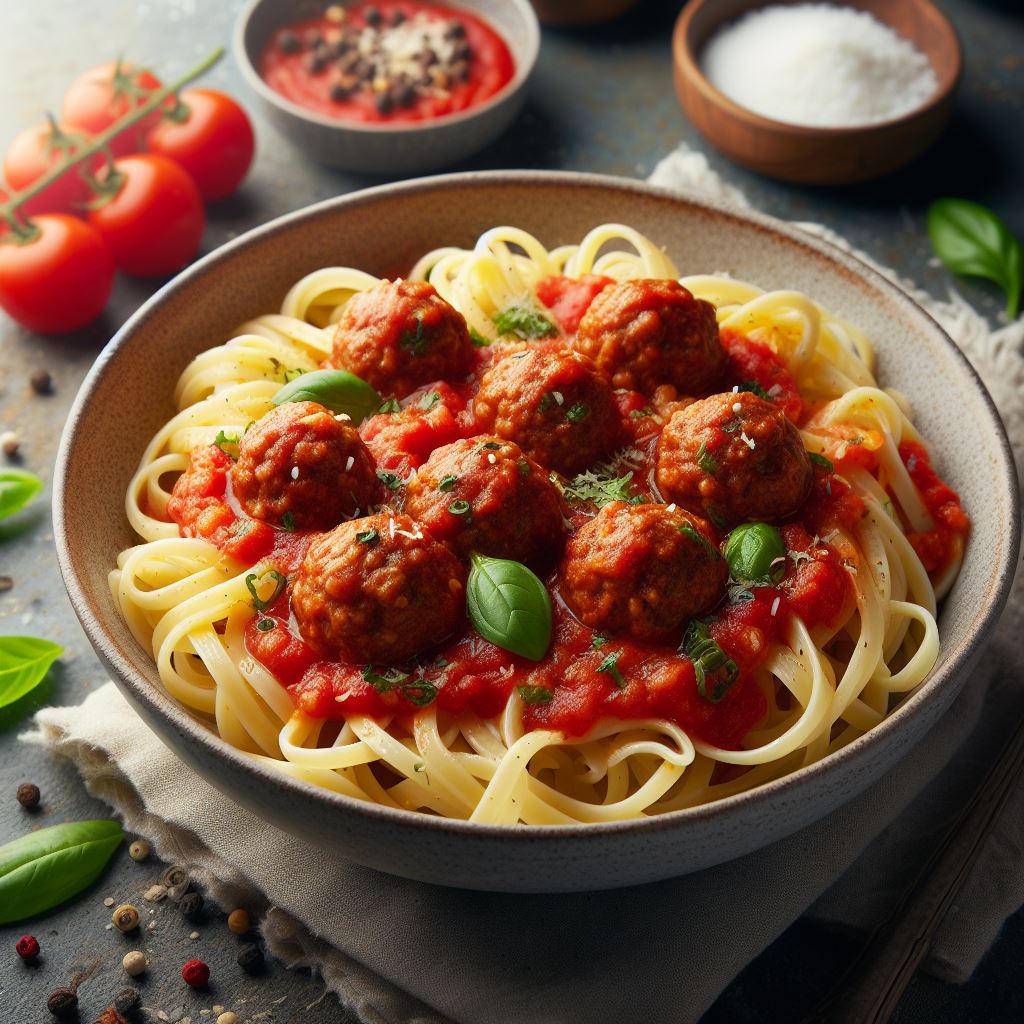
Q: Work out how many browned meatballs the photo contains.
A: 8